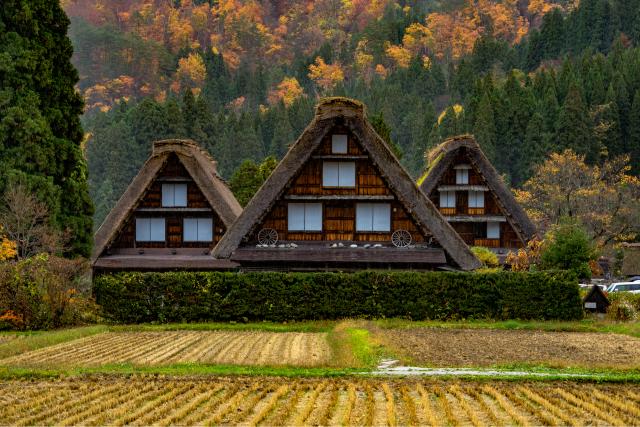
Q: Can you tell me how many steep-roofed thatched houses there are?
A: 3